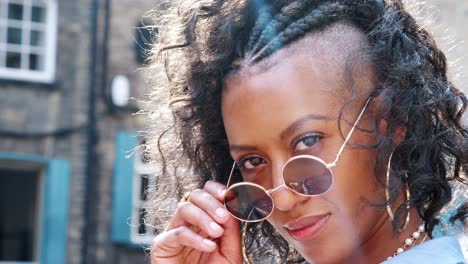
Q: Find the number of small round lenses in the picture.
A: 2